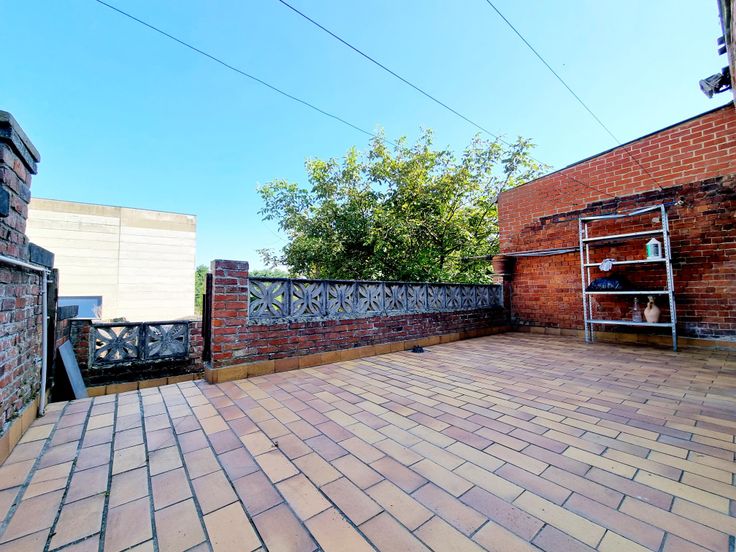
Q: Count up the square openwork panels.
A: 13